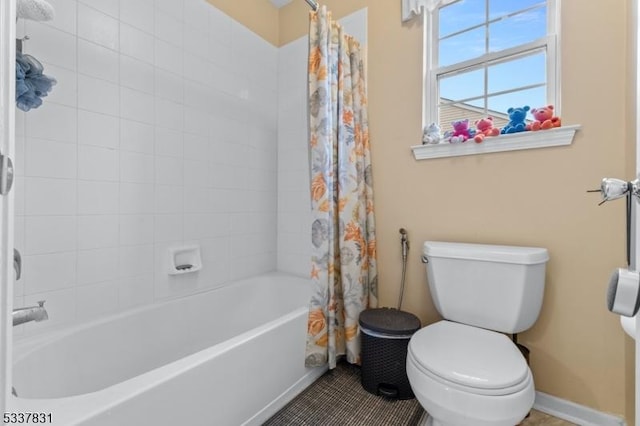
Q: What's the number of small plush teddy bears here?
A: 5